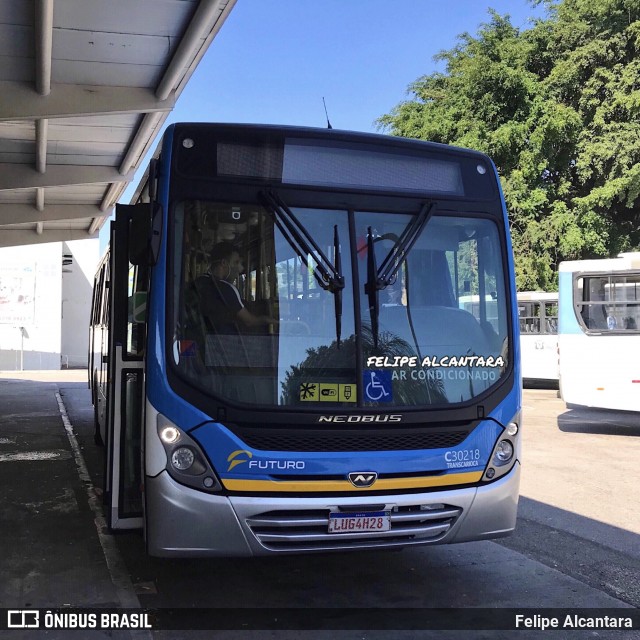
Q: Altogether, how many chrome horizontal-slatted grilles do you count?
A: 1